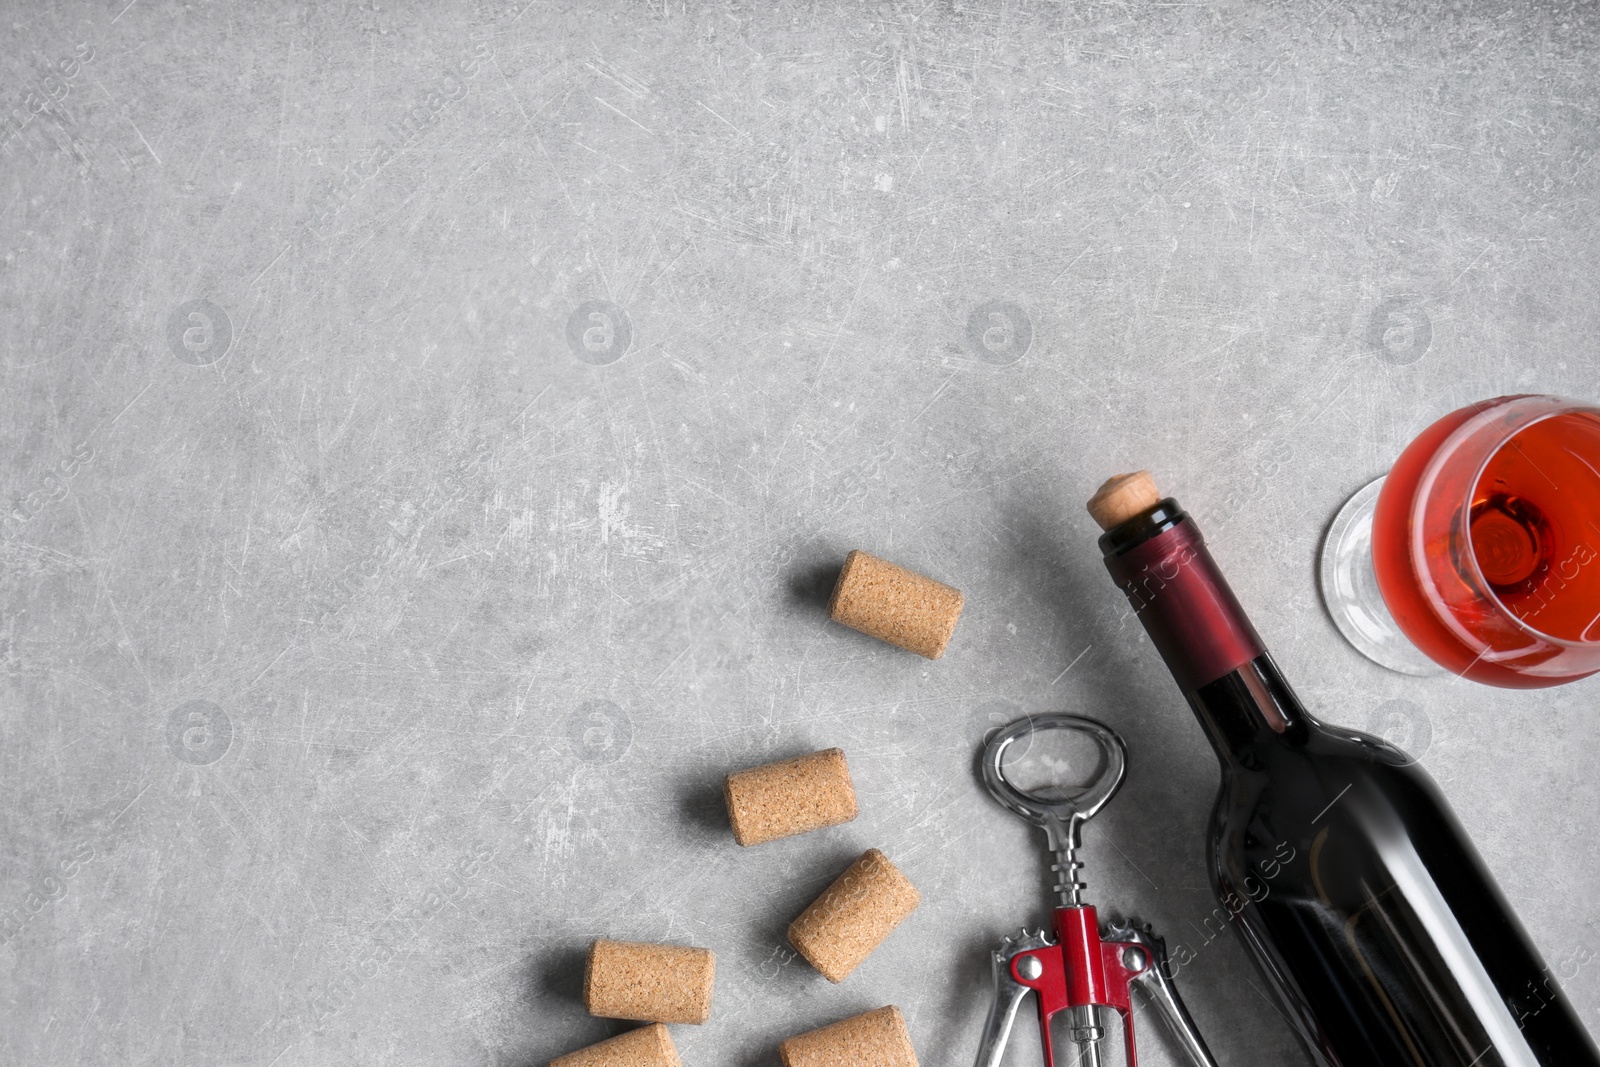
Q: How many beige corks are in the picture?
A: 7